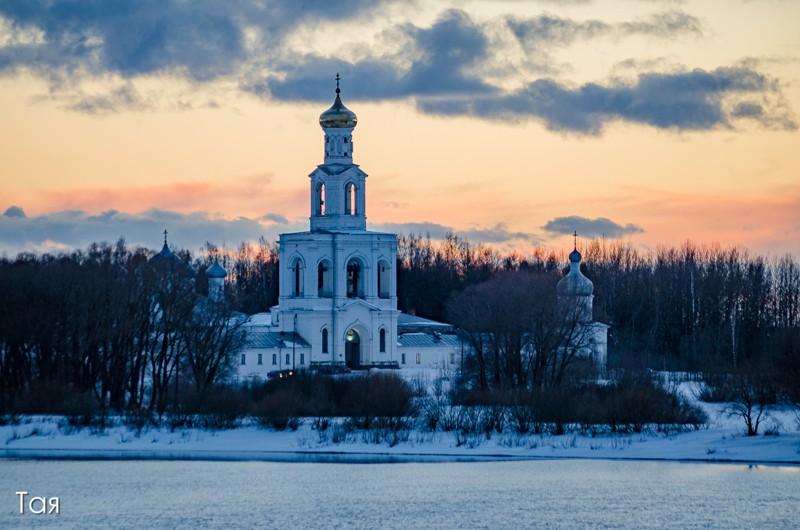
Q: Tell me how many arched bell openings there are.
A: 6